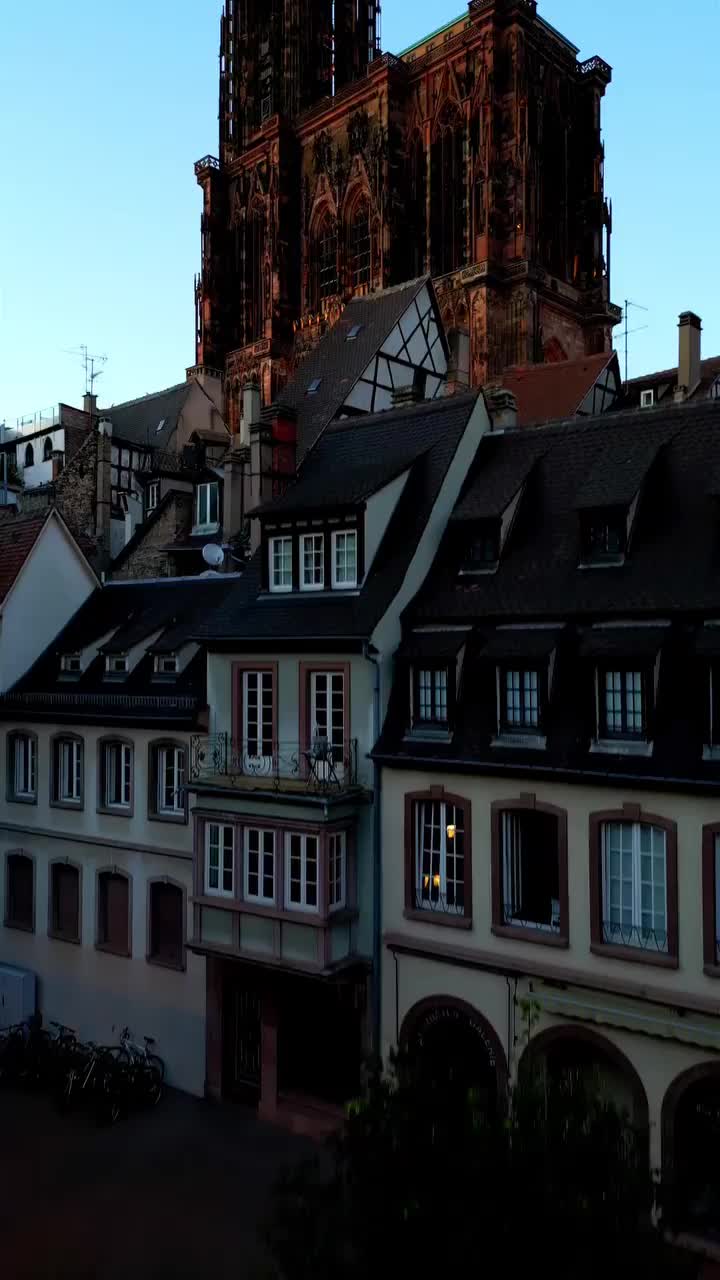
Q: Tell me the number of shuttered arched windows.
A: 4